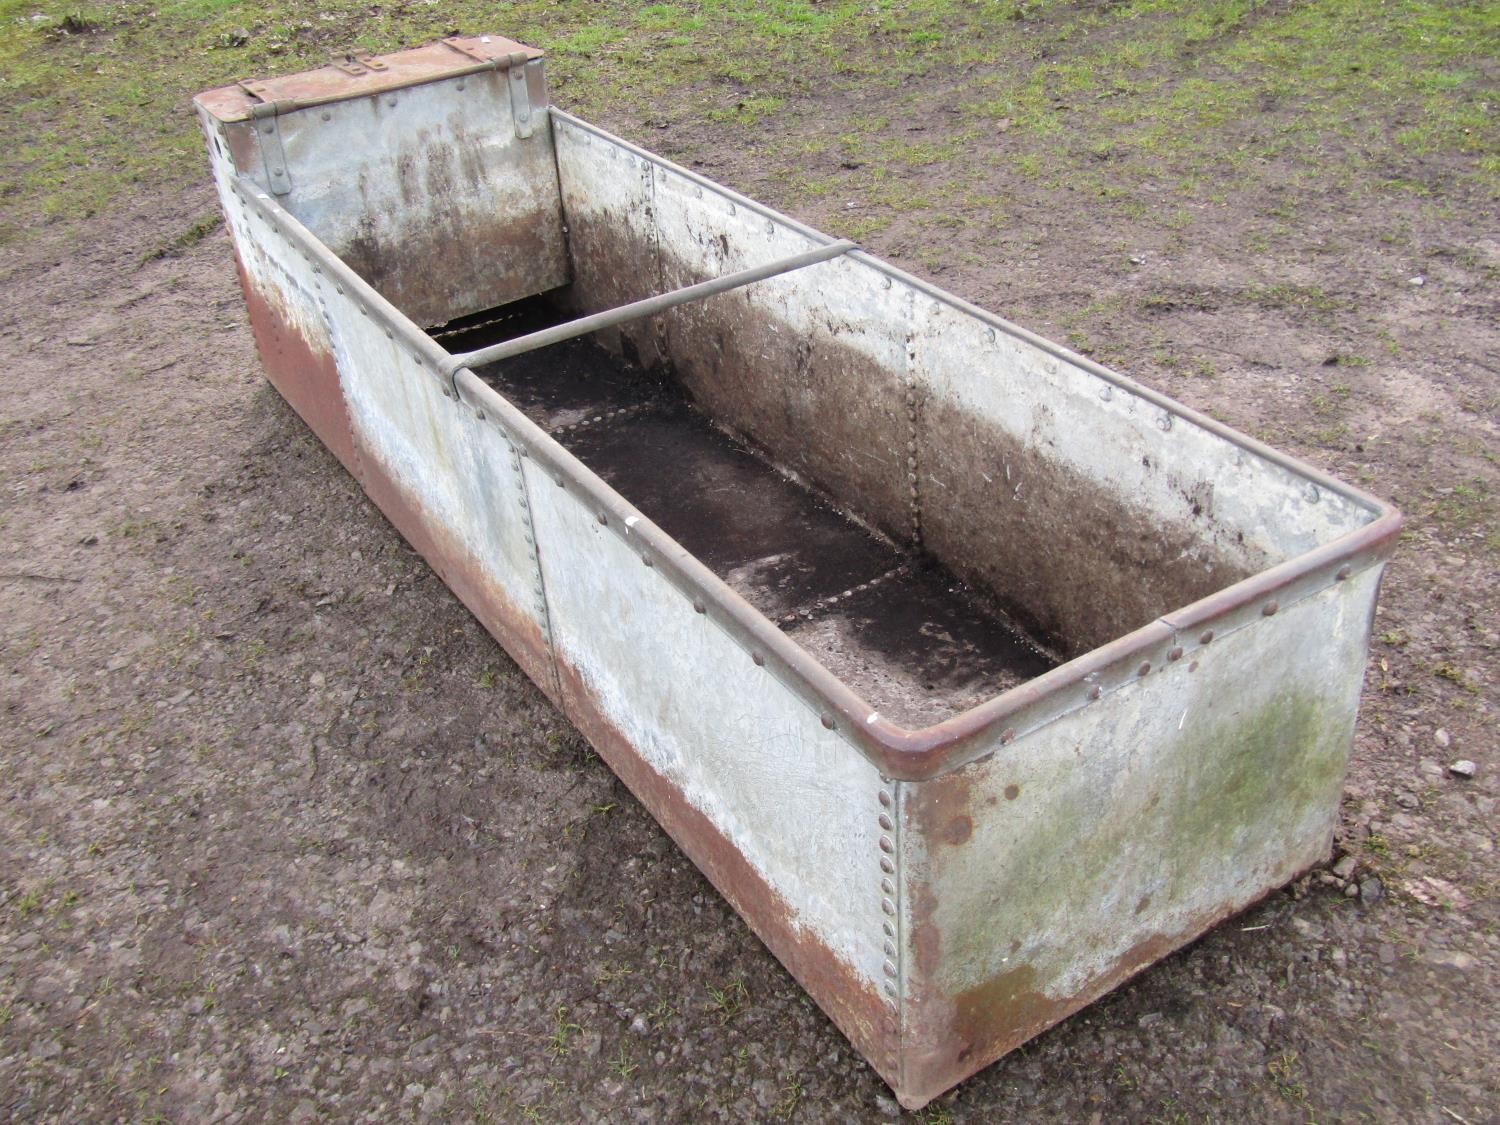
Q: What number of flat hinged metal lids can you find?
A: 1